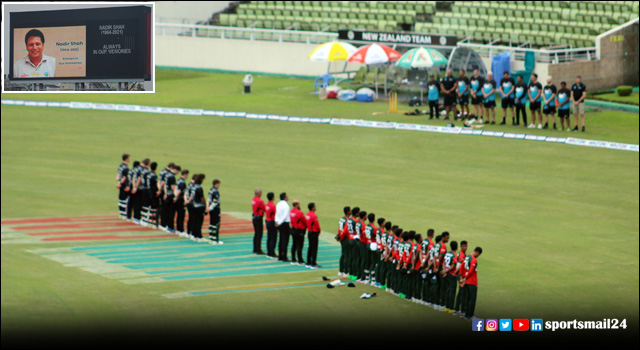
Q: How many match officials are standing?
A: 5